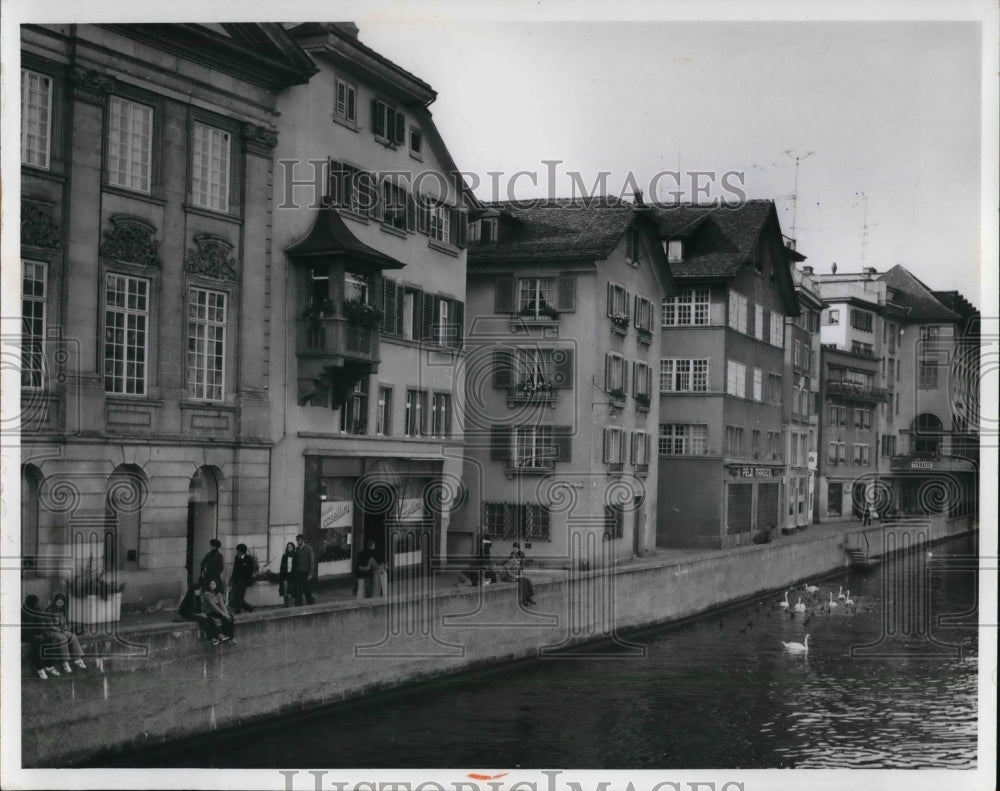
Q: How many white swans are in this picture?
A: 7